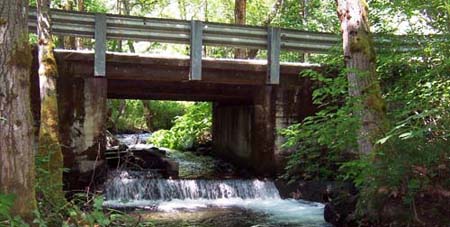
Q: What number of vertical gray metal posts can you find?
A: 3